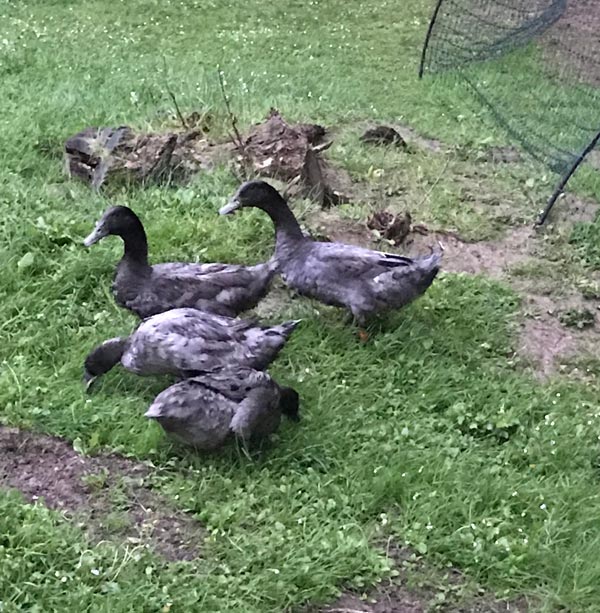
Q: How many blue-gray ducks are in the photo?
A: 4